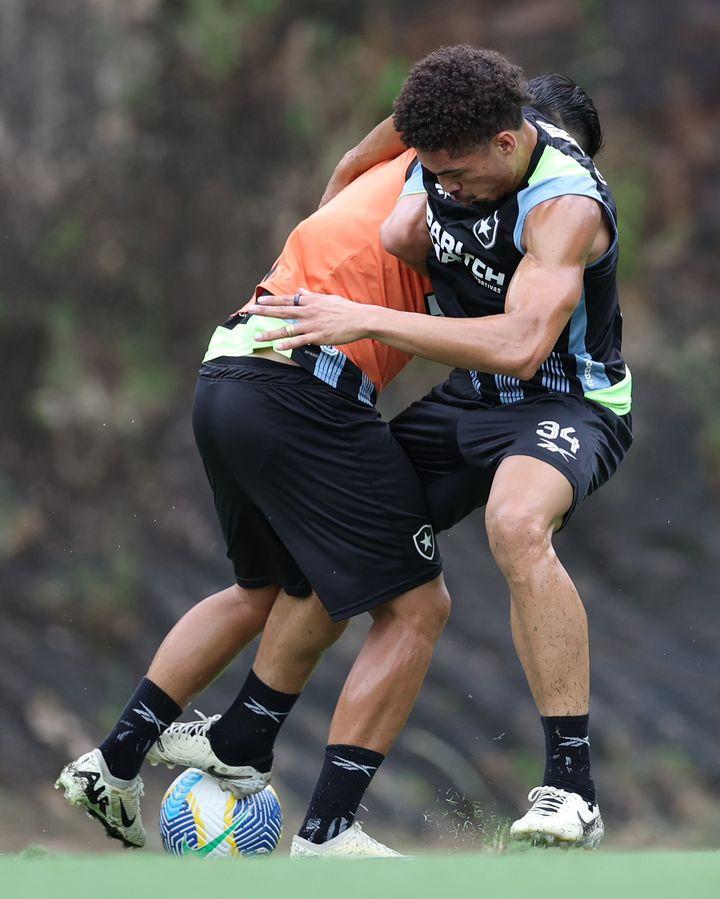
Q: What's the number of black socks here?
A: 4